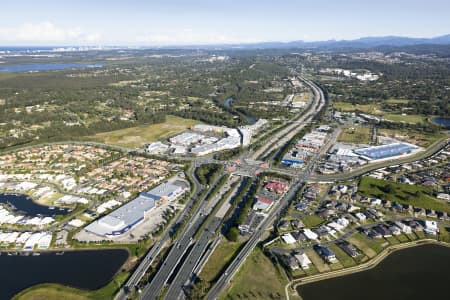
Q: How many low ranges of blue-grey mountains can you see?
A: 1